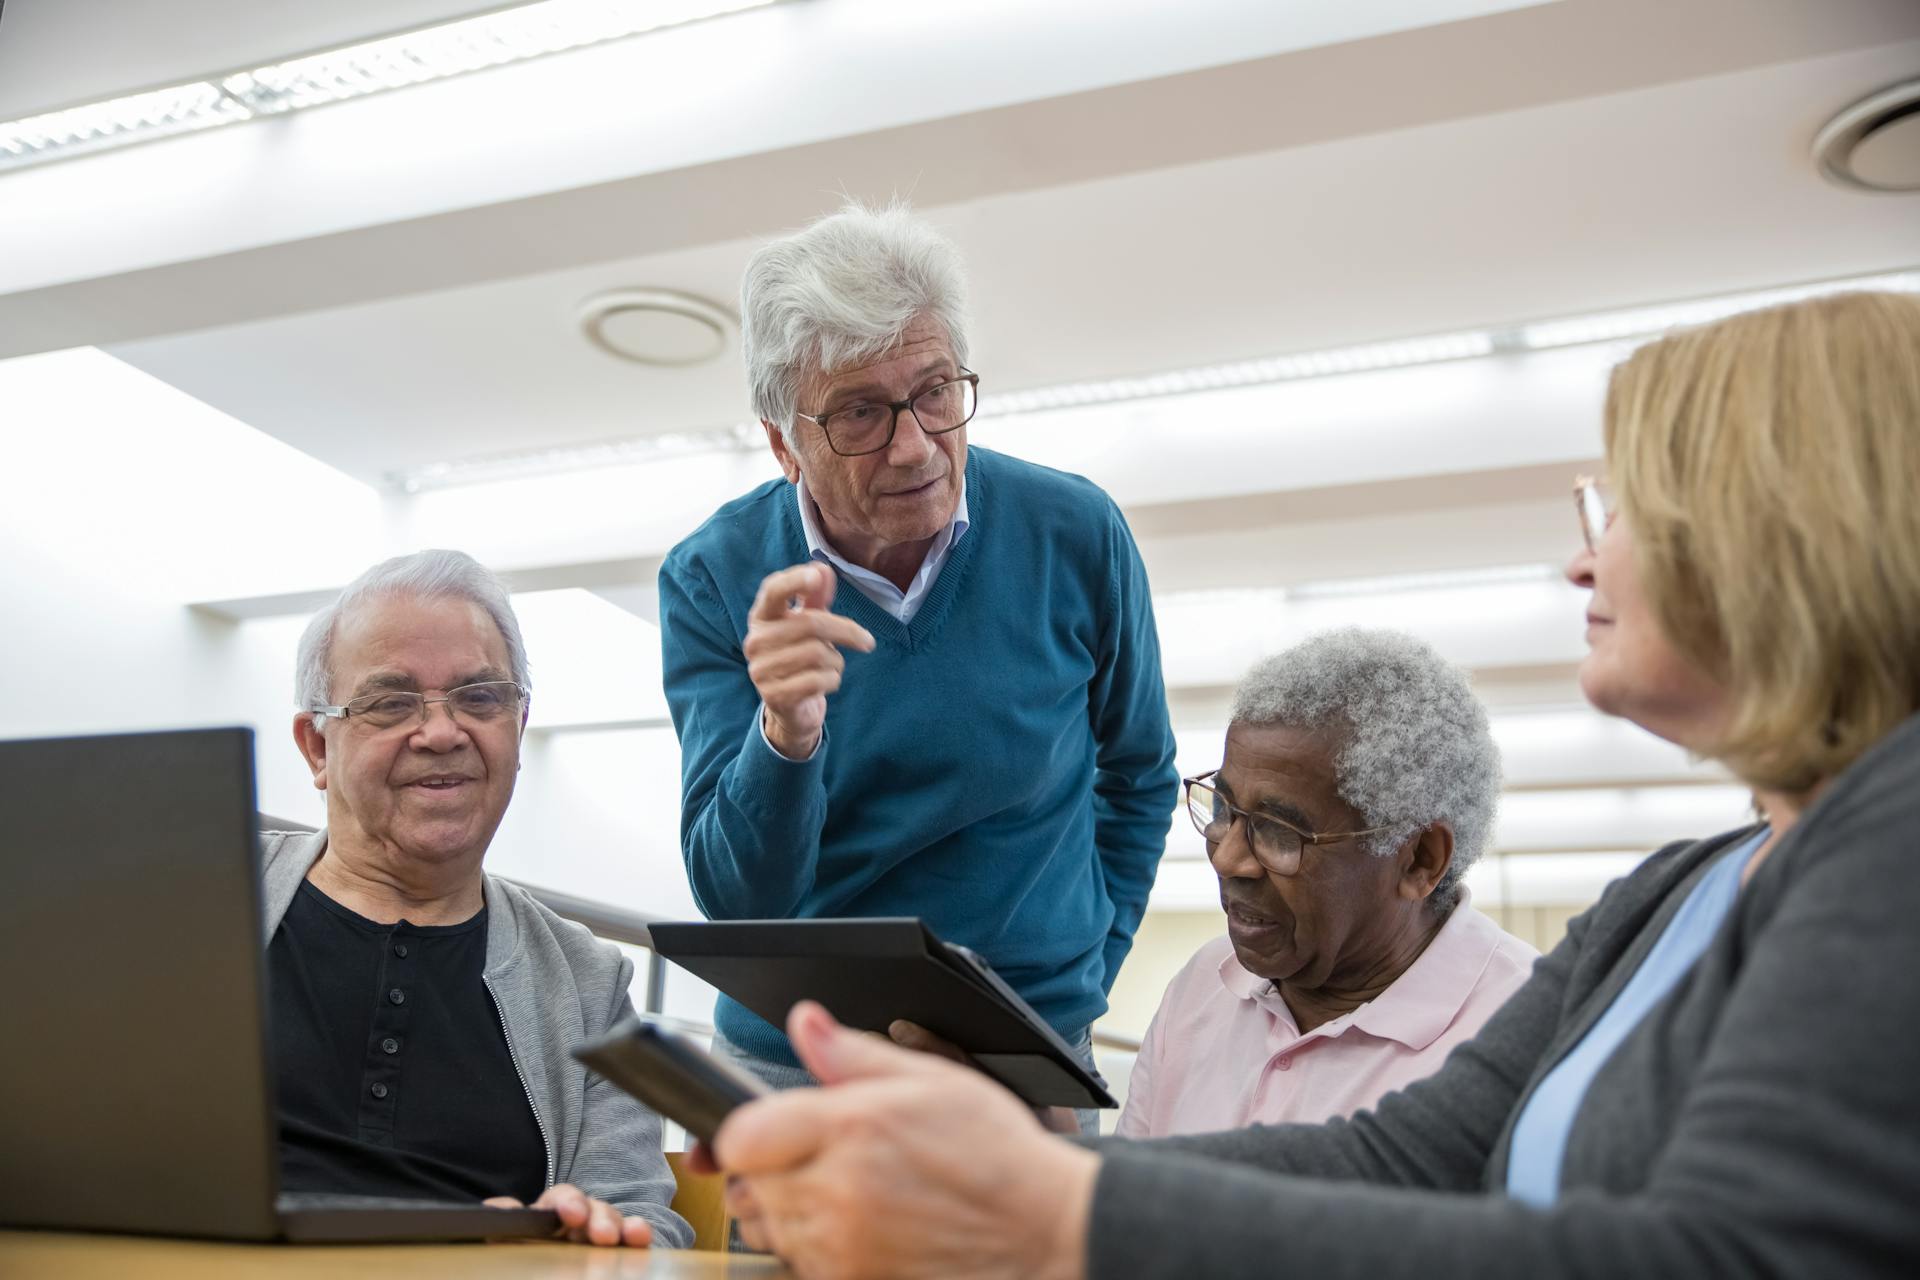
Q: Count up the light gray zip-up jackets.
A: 1